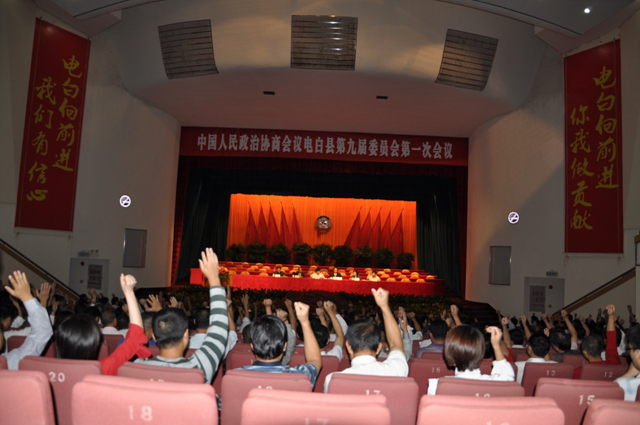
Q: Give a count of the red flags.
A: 10